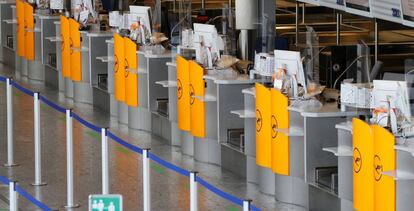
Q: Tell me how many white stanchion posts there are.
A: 8